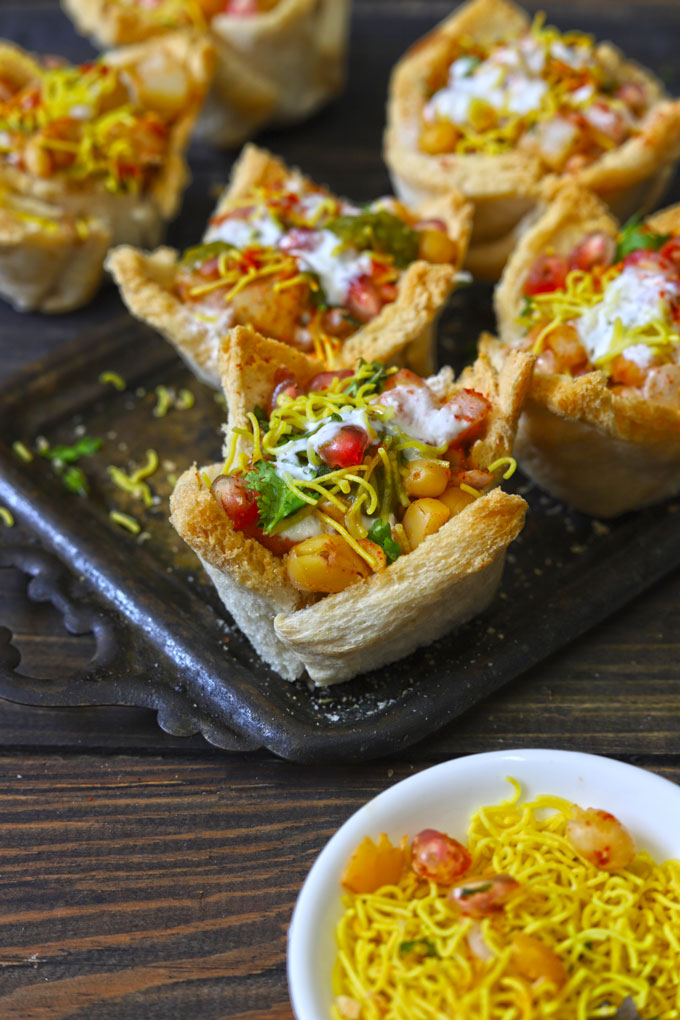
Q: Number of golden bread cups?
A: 6